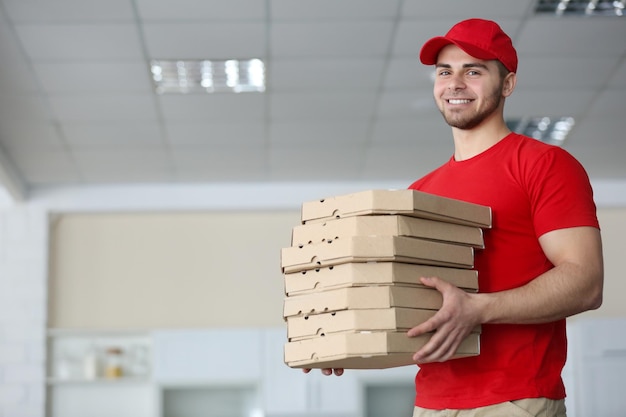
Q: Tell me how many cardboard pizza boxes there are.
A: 7